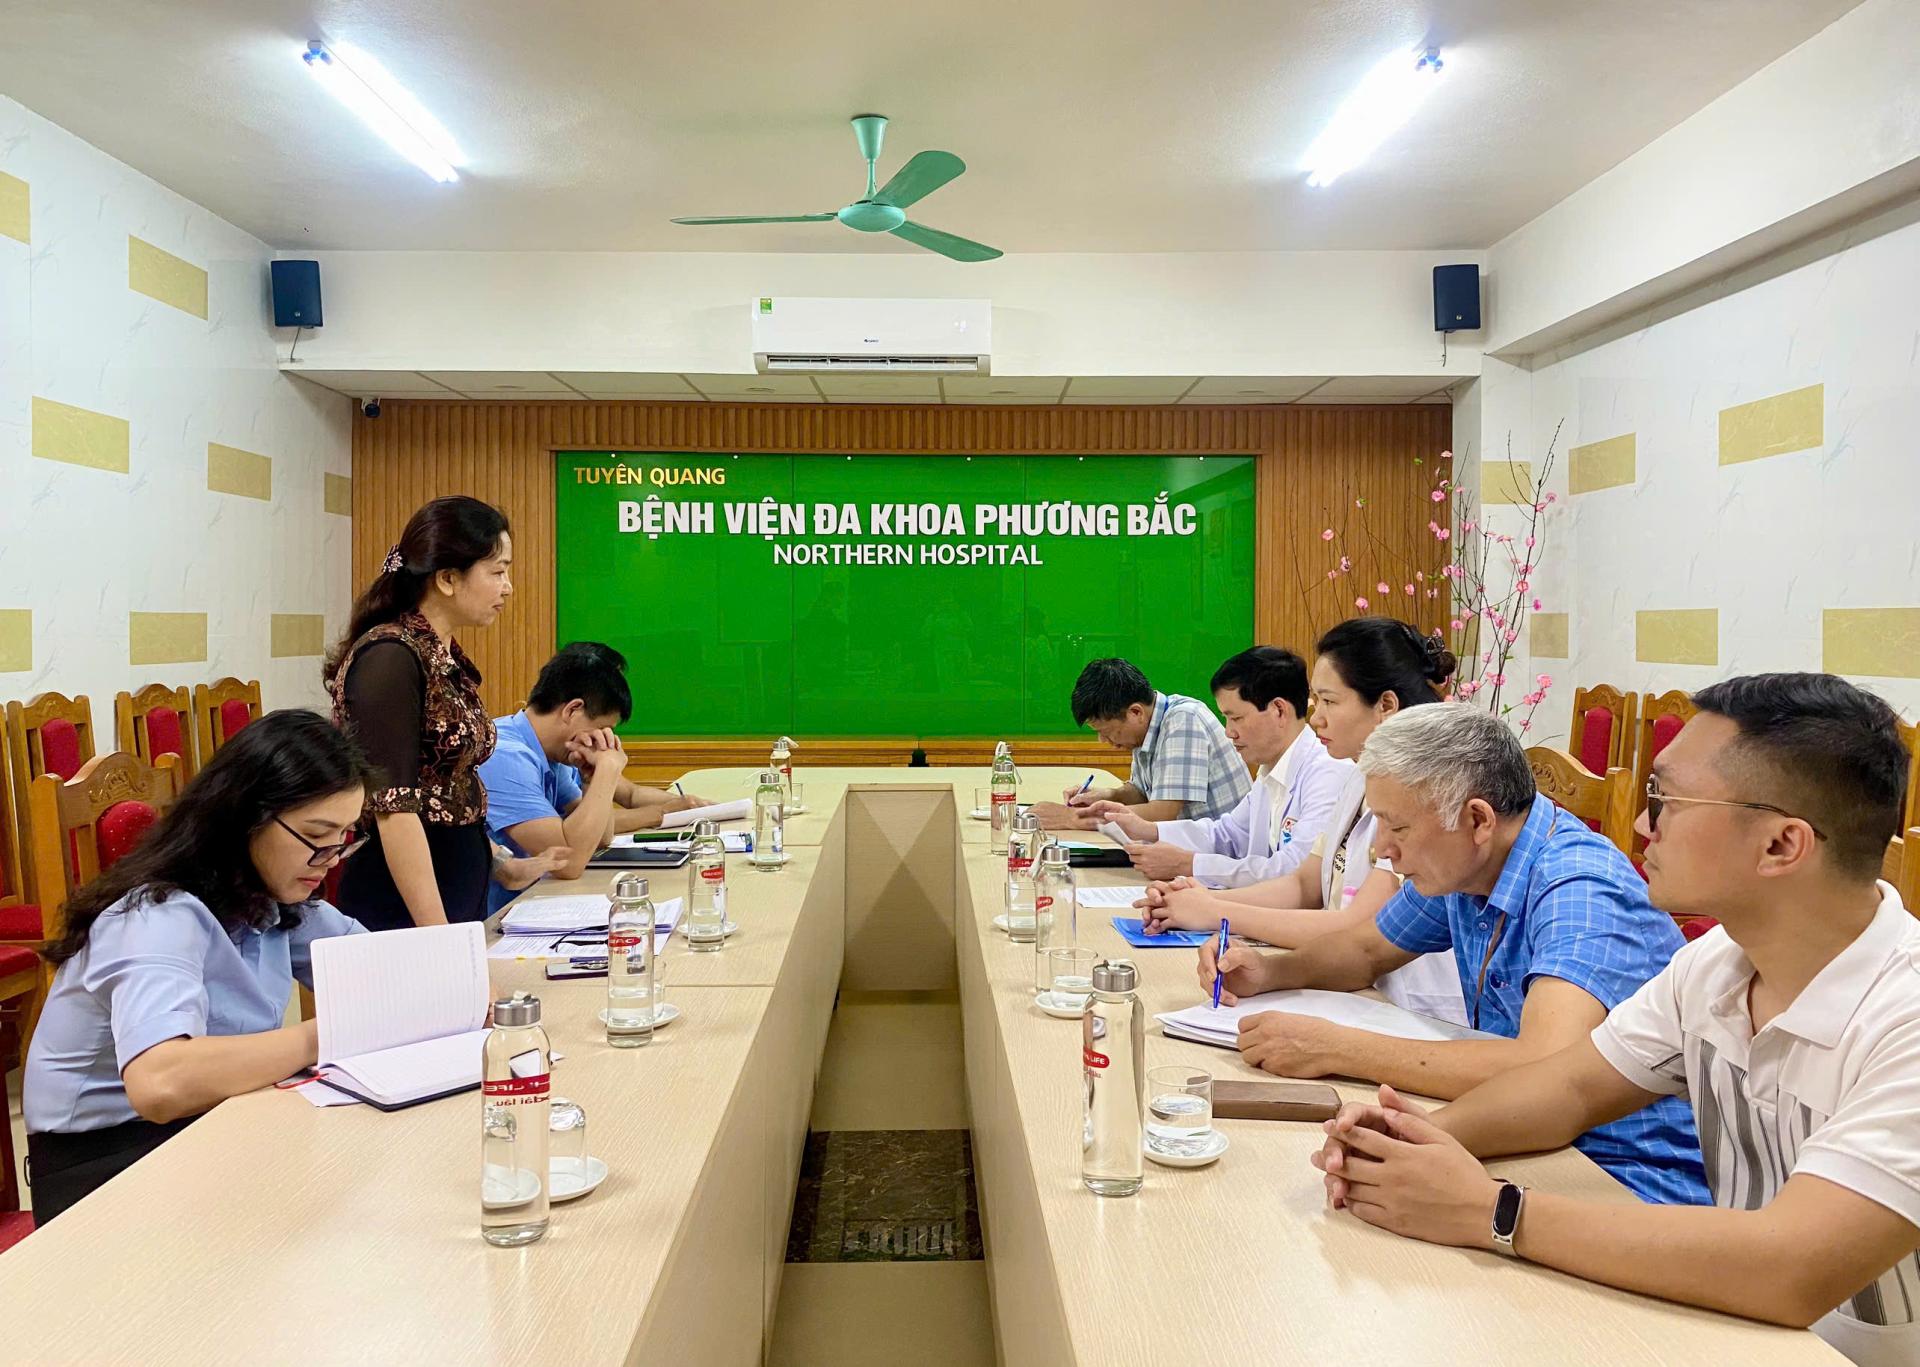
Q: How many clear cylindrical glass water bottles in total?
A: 10